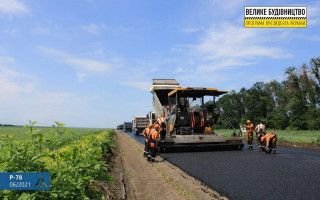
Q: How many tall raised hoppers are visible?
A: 1